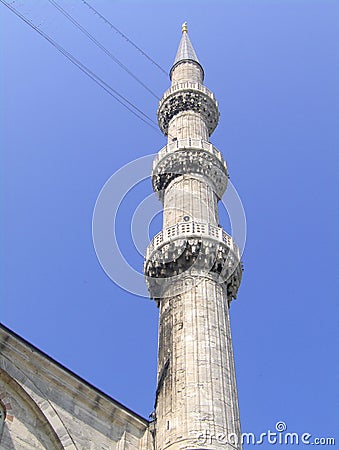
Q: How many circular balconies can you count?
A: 3